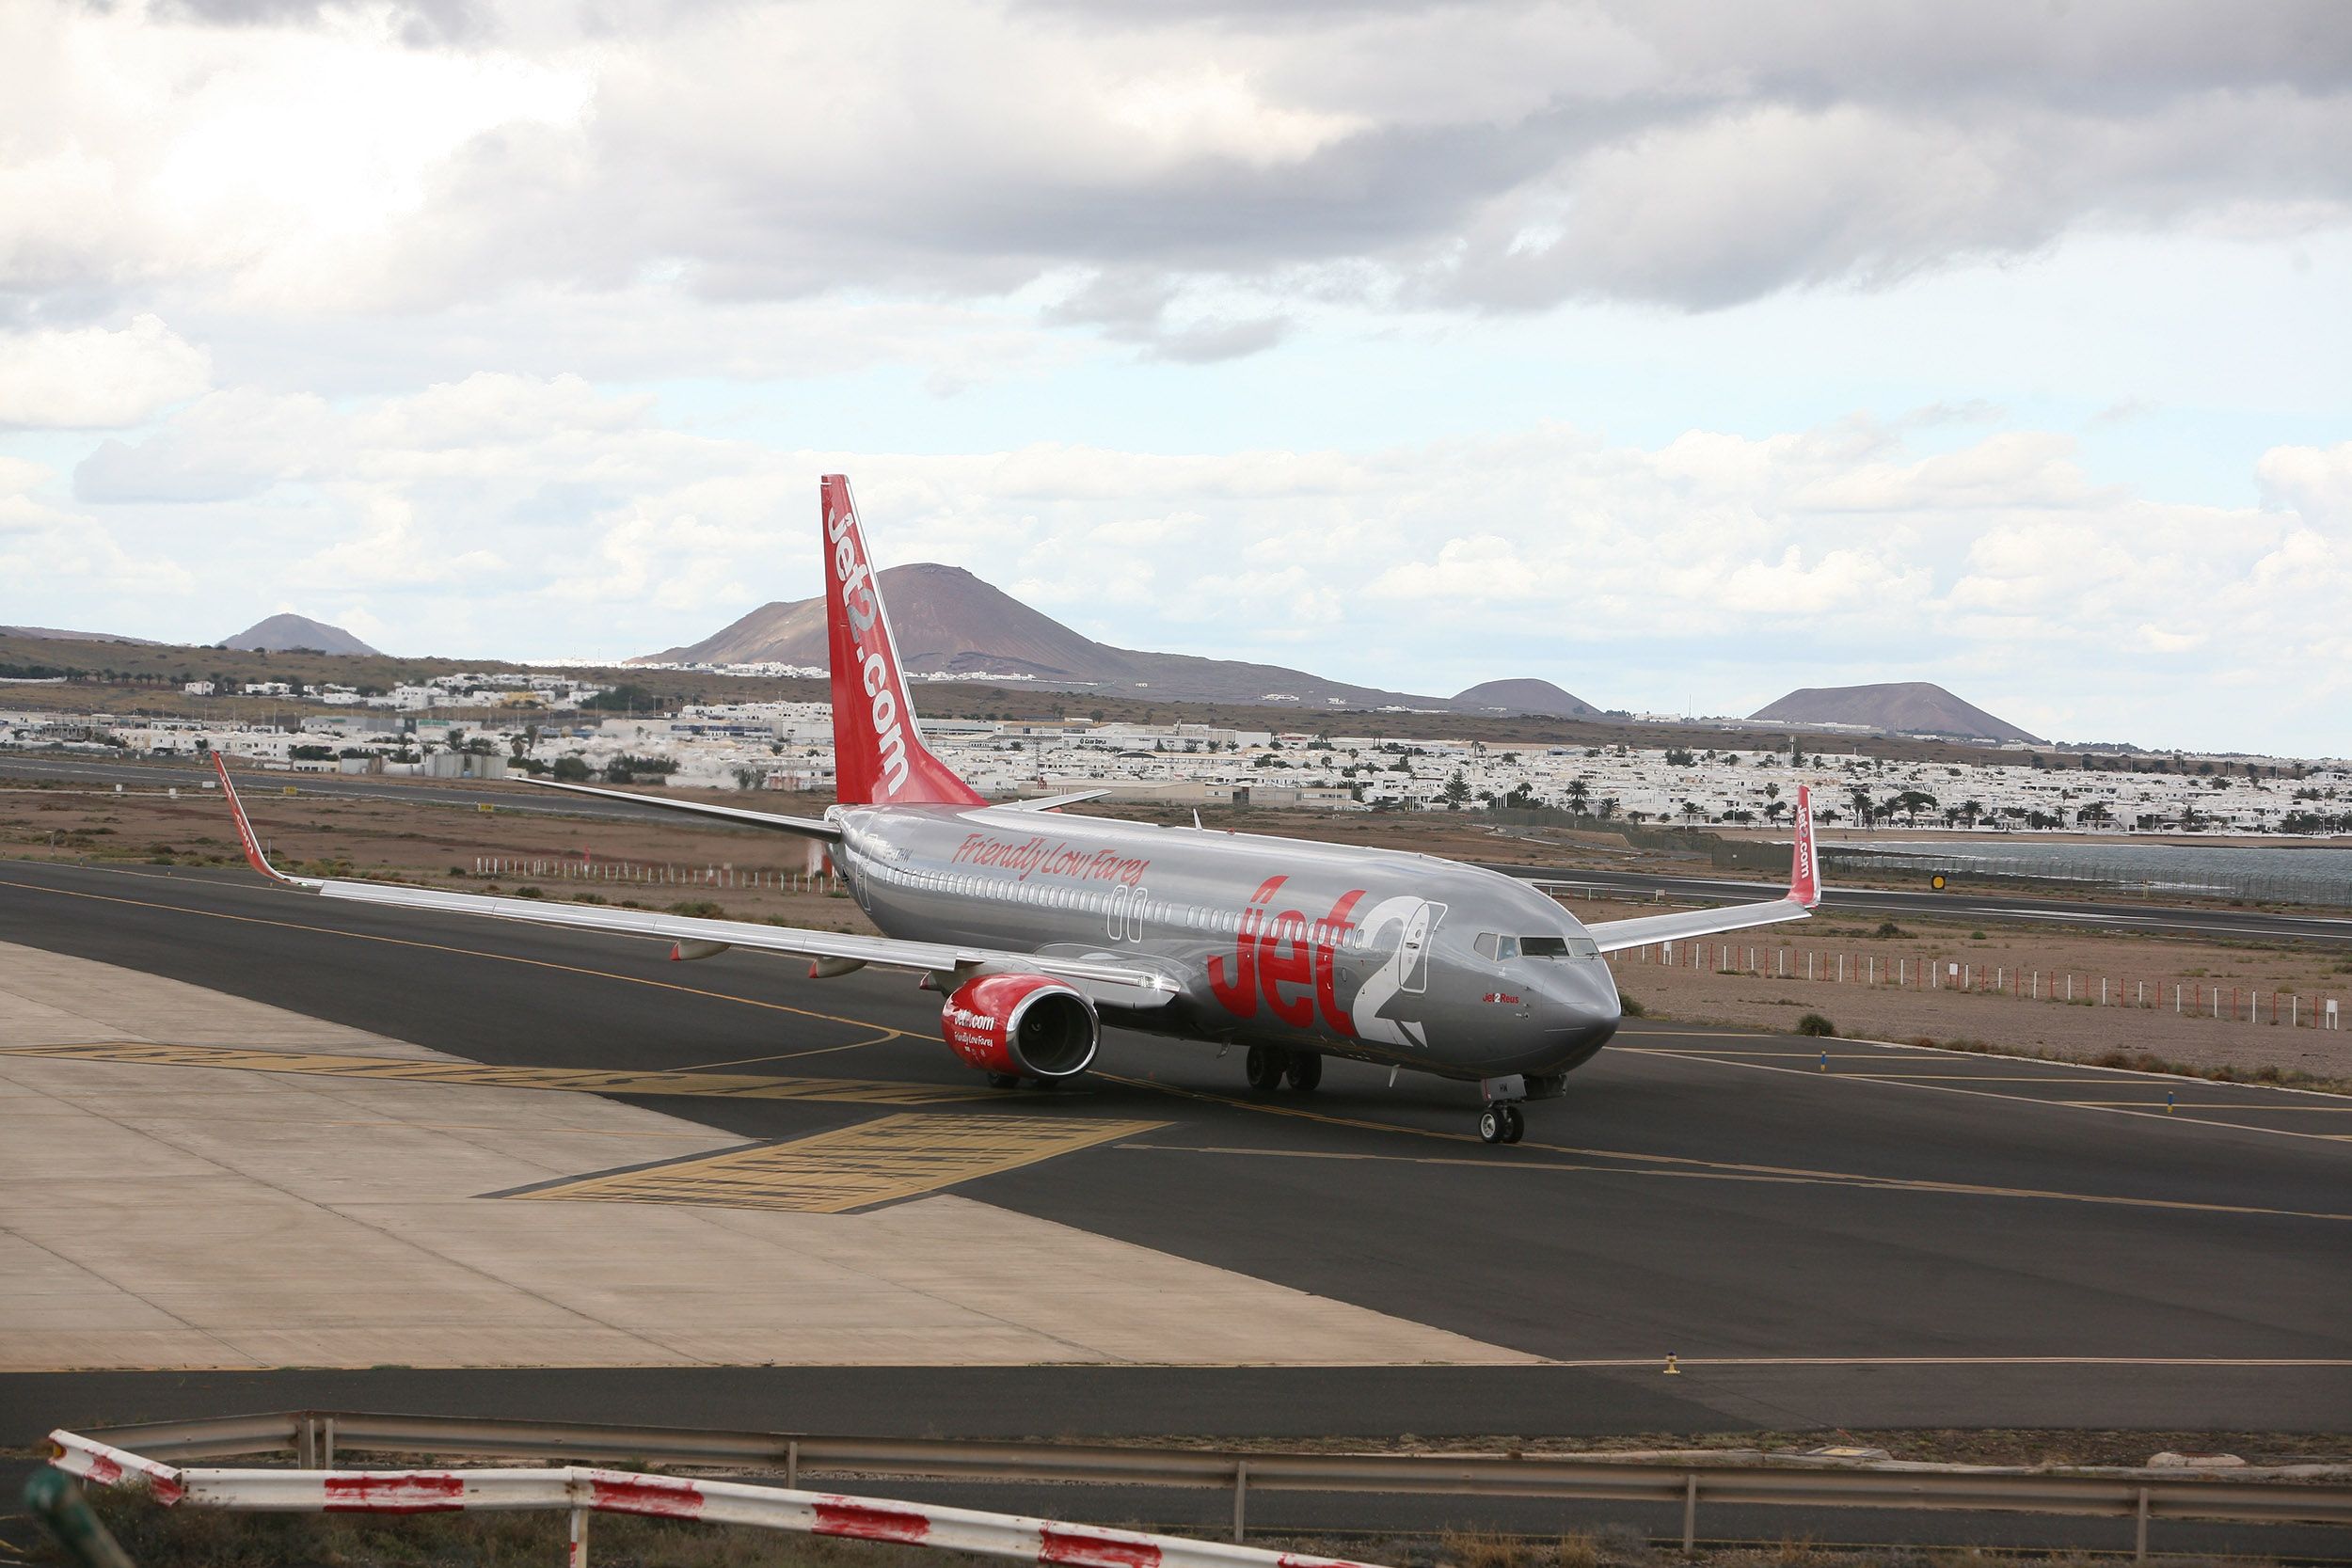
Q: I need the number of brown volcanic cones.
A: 4